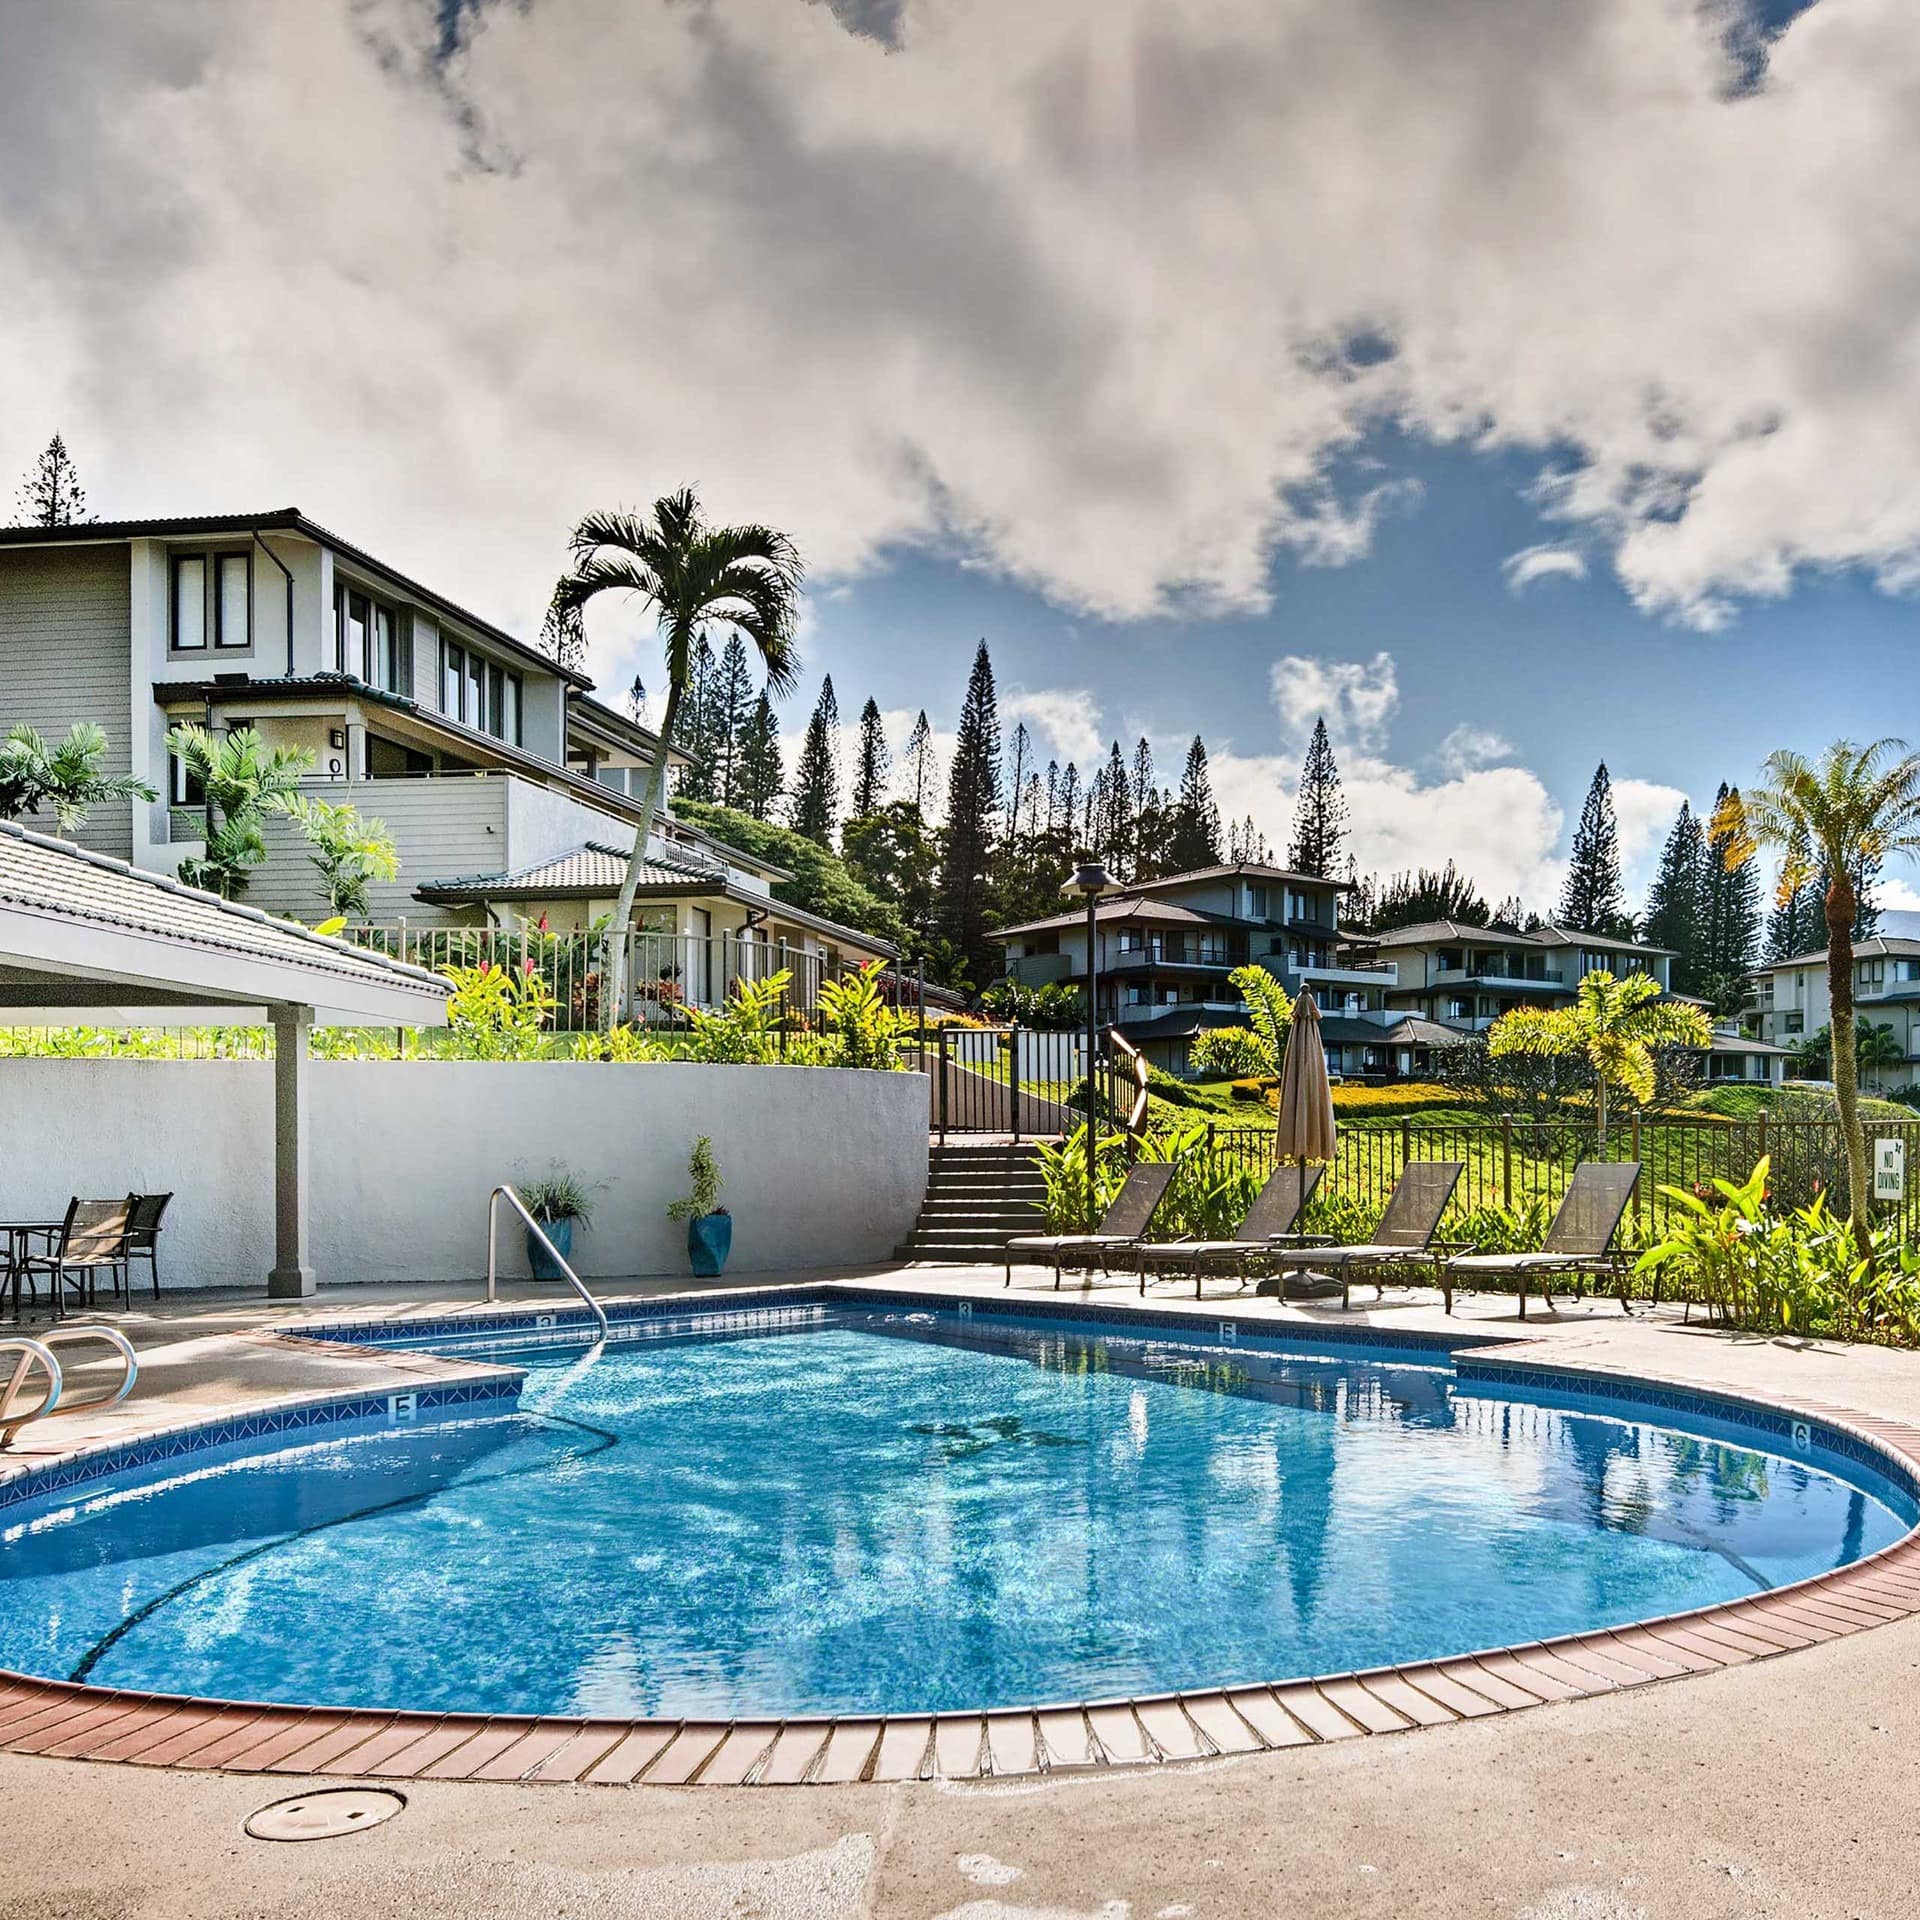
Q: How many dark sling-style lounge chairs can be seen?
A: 4